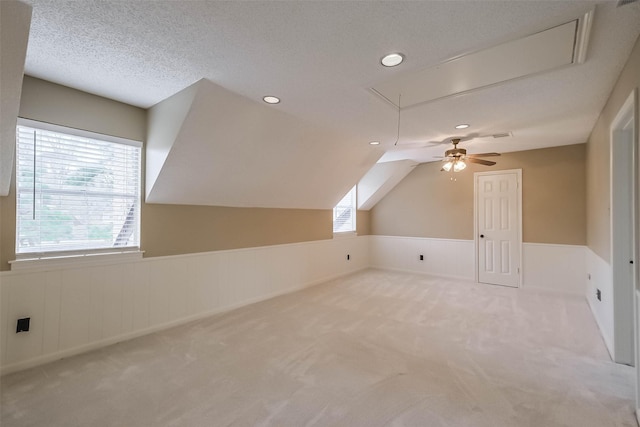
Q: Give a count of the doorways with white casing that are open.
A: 1